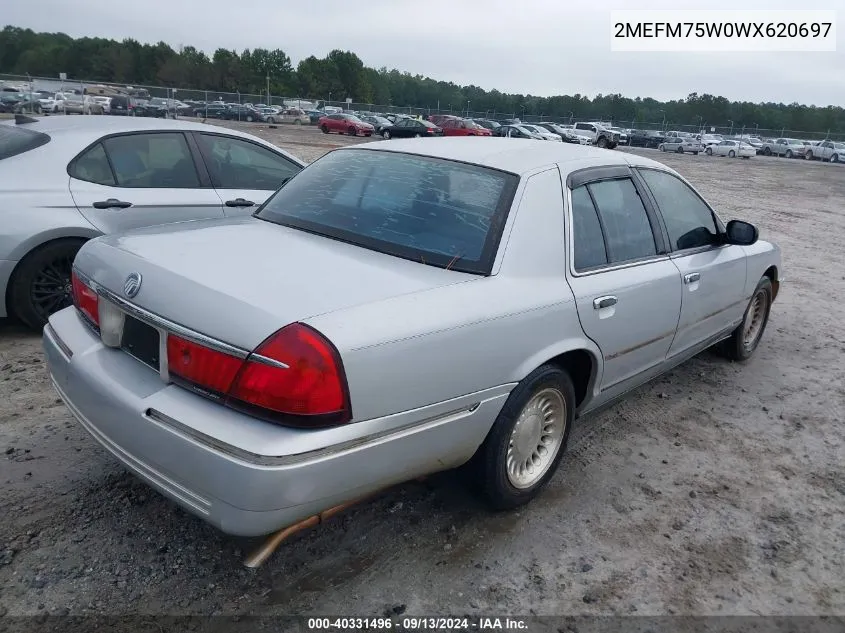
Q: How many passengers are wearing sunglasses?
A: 0